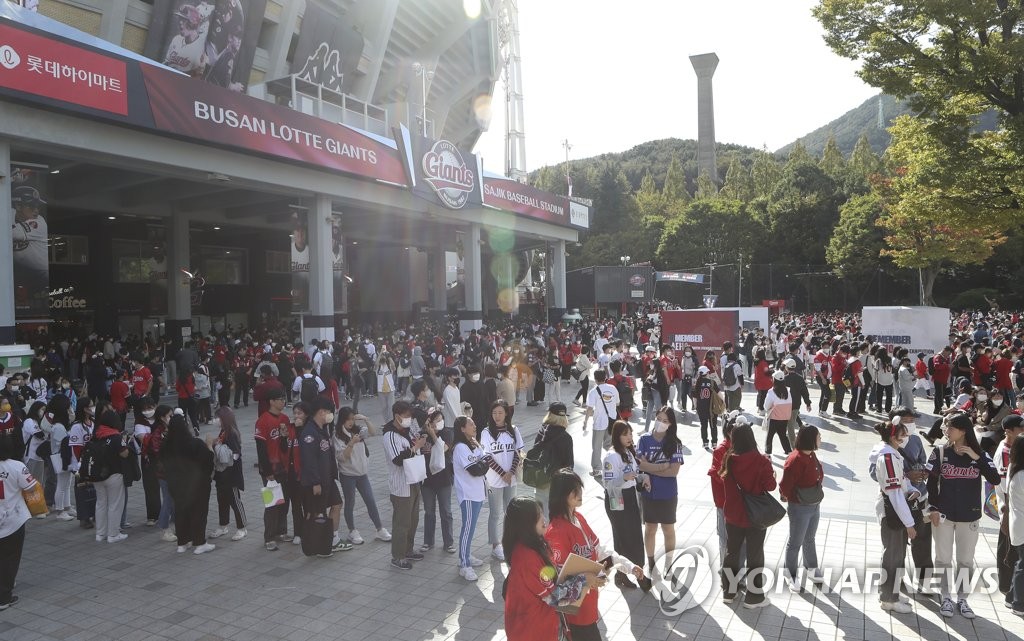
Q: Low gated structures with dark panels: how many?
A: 1